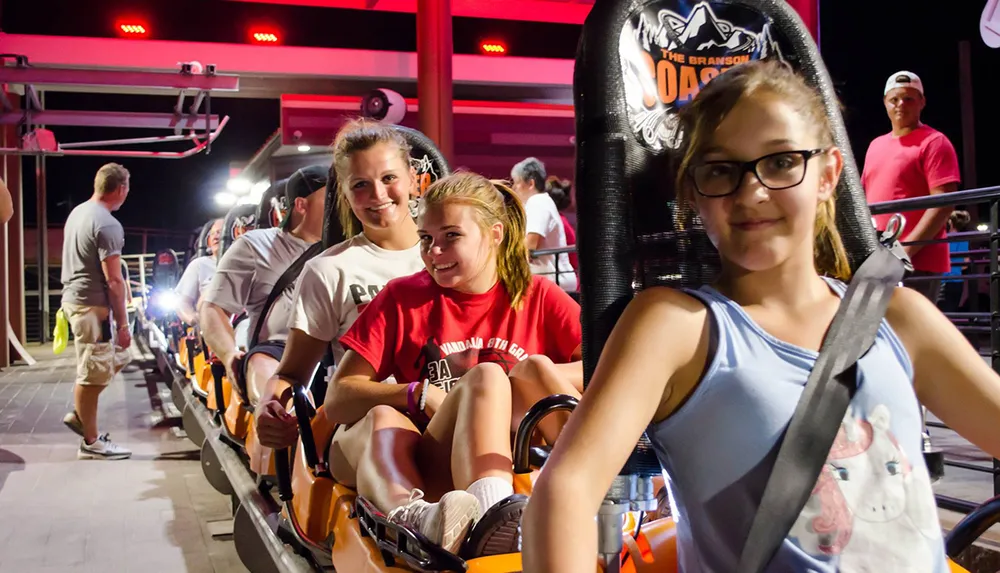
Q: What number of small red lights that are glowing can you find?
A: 3